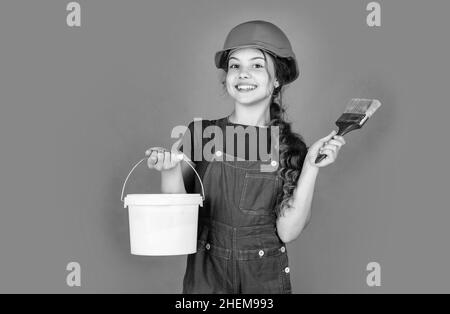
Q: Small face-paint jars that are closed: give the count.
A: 0